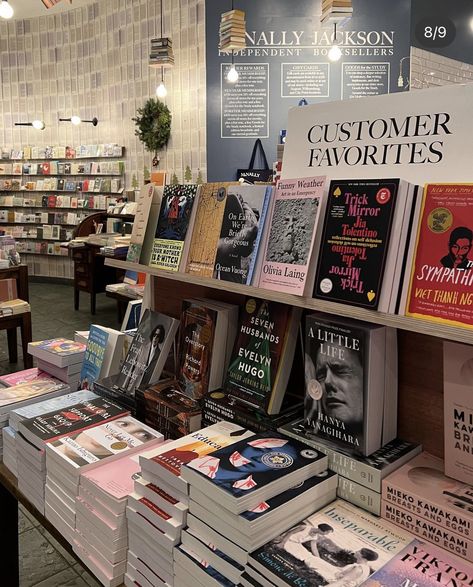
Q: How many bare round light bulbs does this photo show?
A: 6